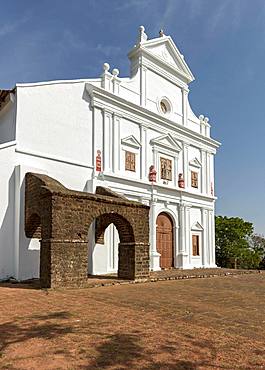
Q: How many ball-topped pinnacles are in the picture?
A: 5